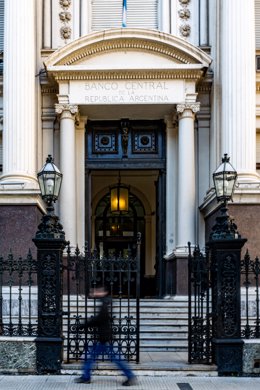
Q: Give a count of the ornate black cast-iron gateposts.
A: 2